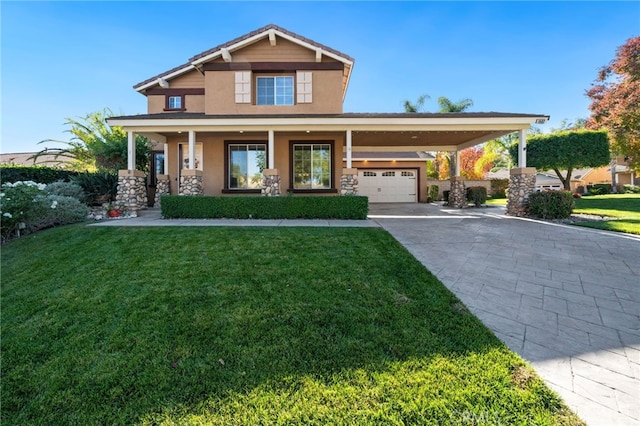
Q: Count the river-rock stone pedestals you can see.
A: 7